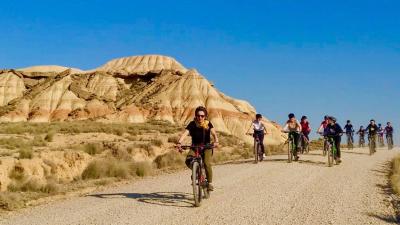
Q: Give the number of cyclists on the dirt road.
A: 11